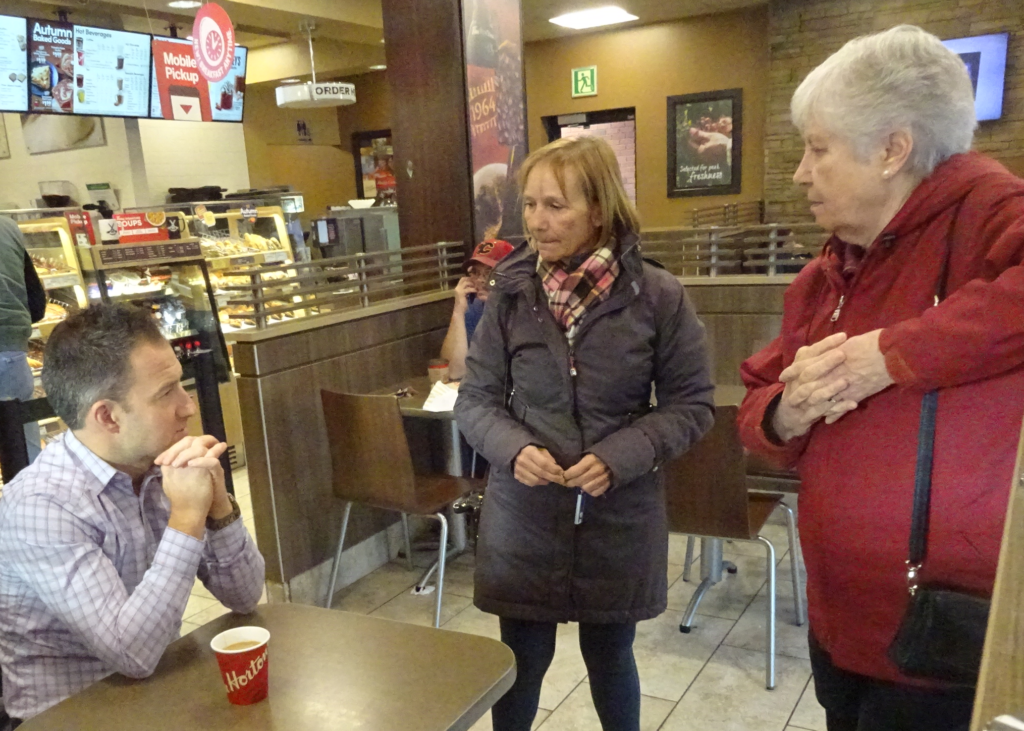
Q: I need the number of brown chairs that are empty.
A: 2